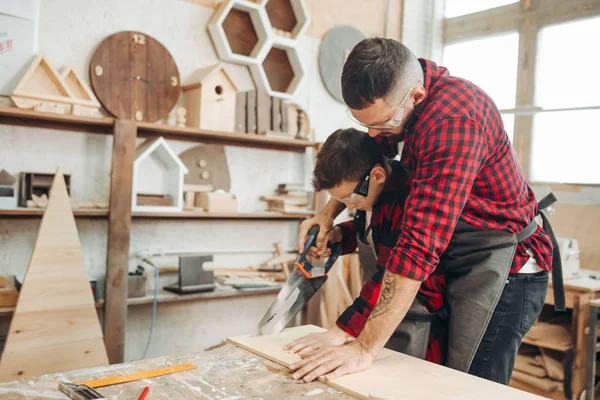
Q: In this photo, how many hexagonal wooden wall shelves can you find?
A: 3